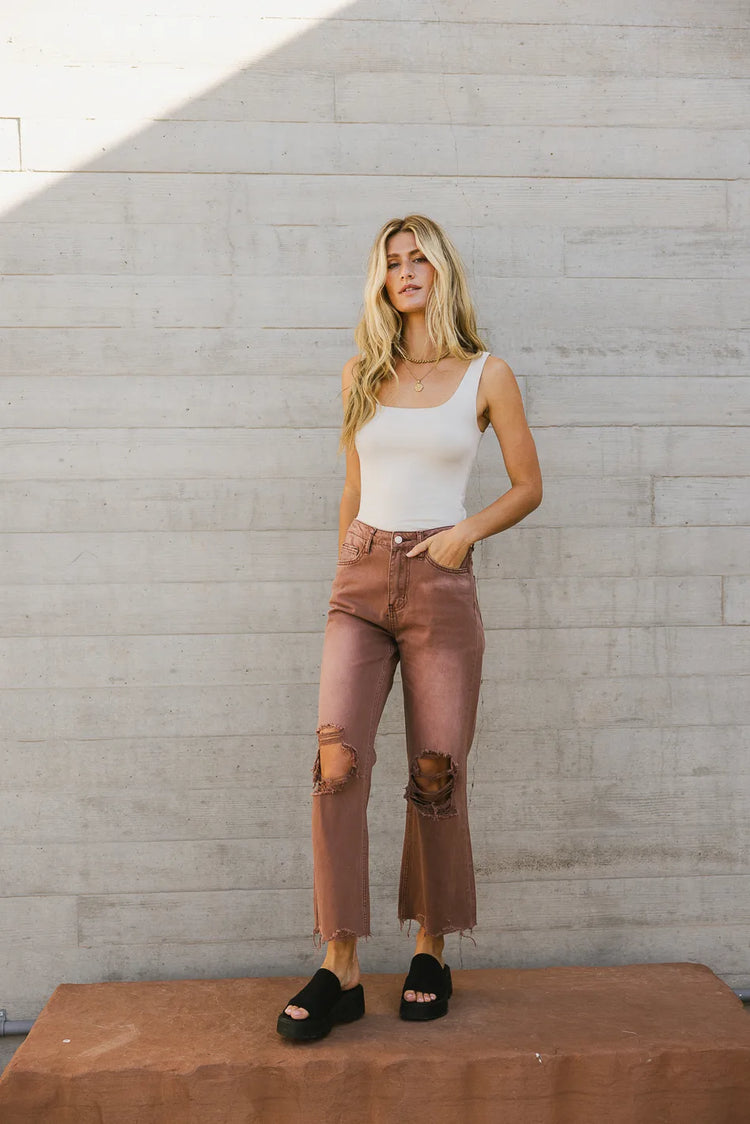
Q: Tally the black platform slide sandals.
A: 2